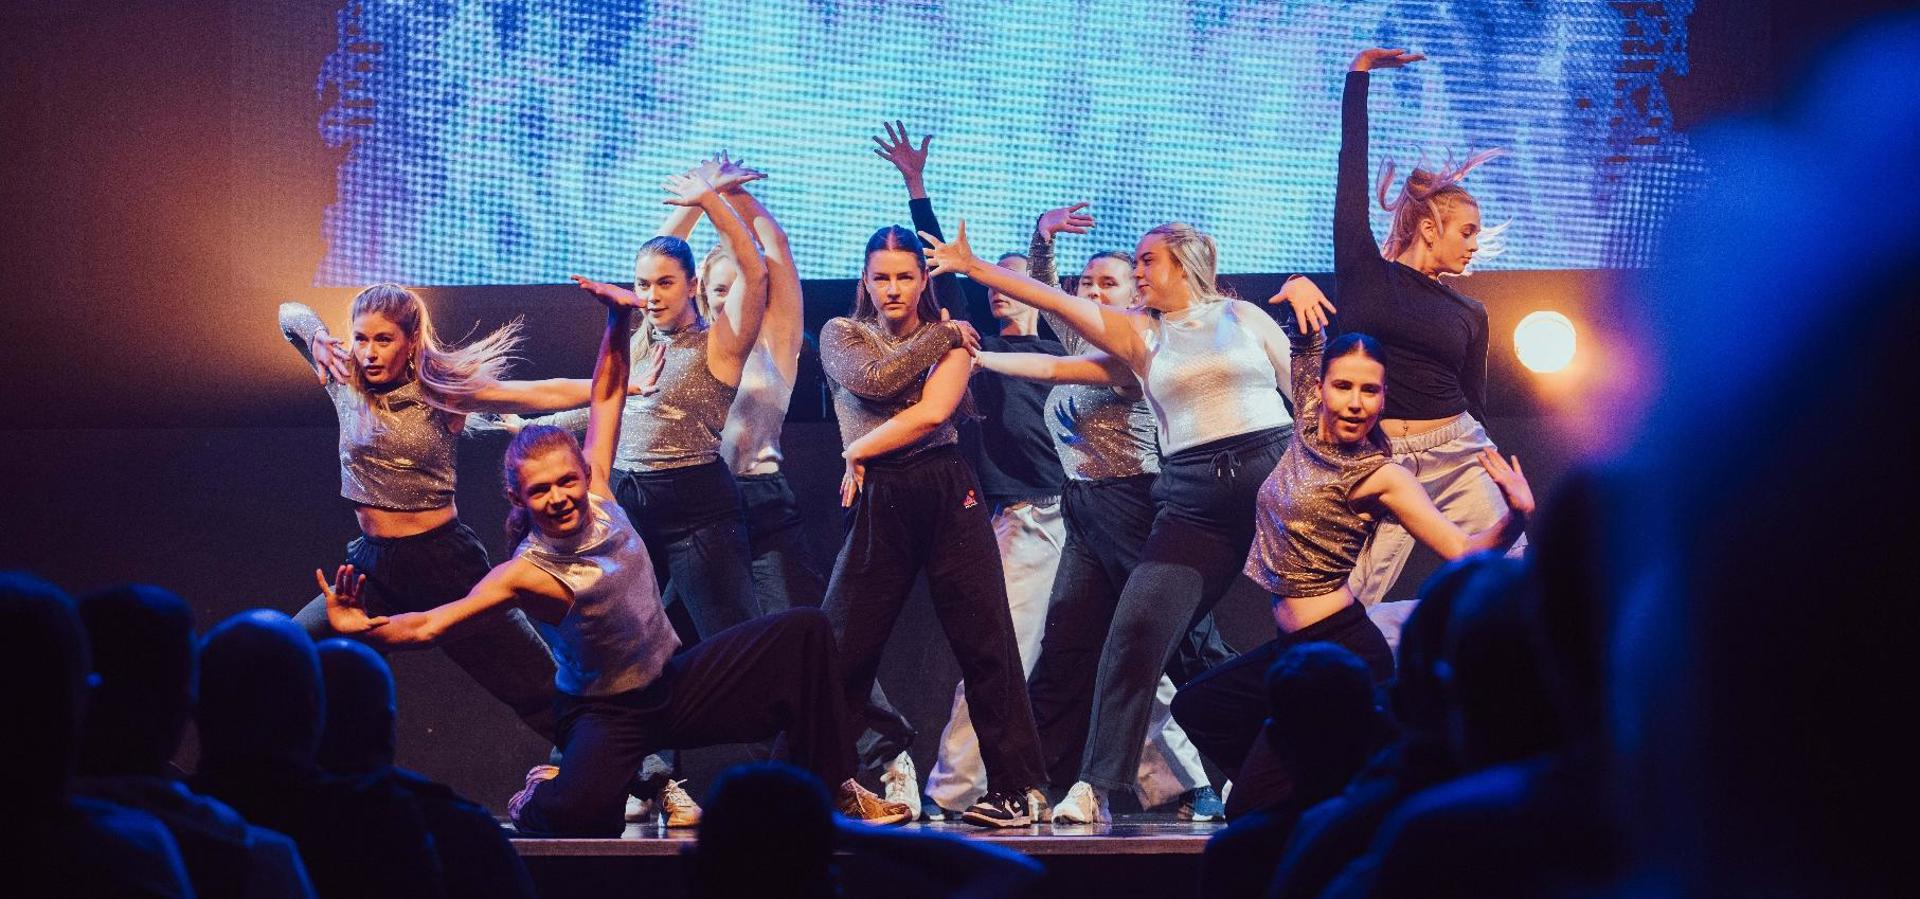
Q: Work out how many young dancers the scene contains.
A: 10